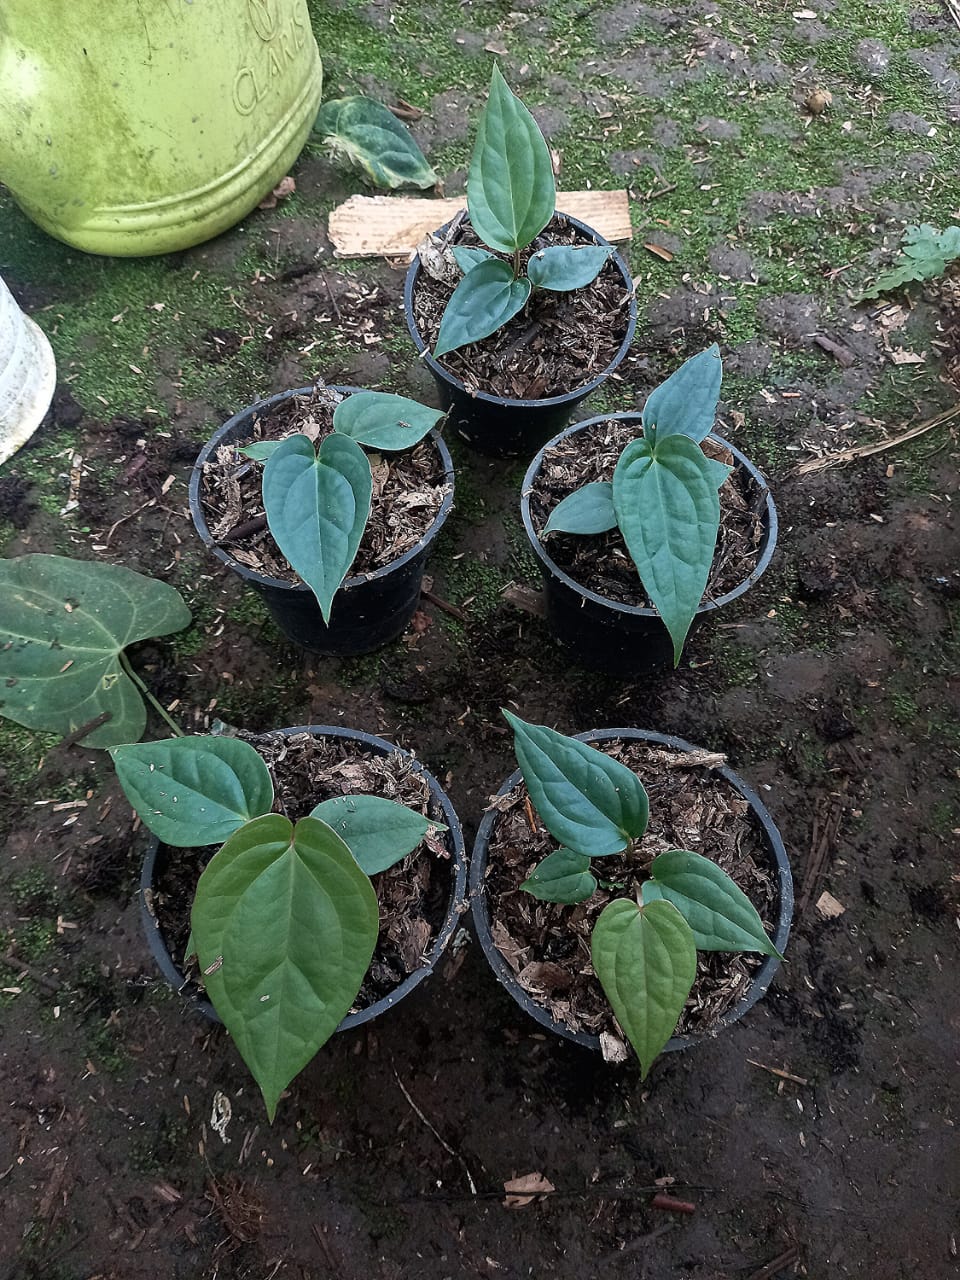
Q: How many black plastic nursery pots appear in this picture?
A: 5